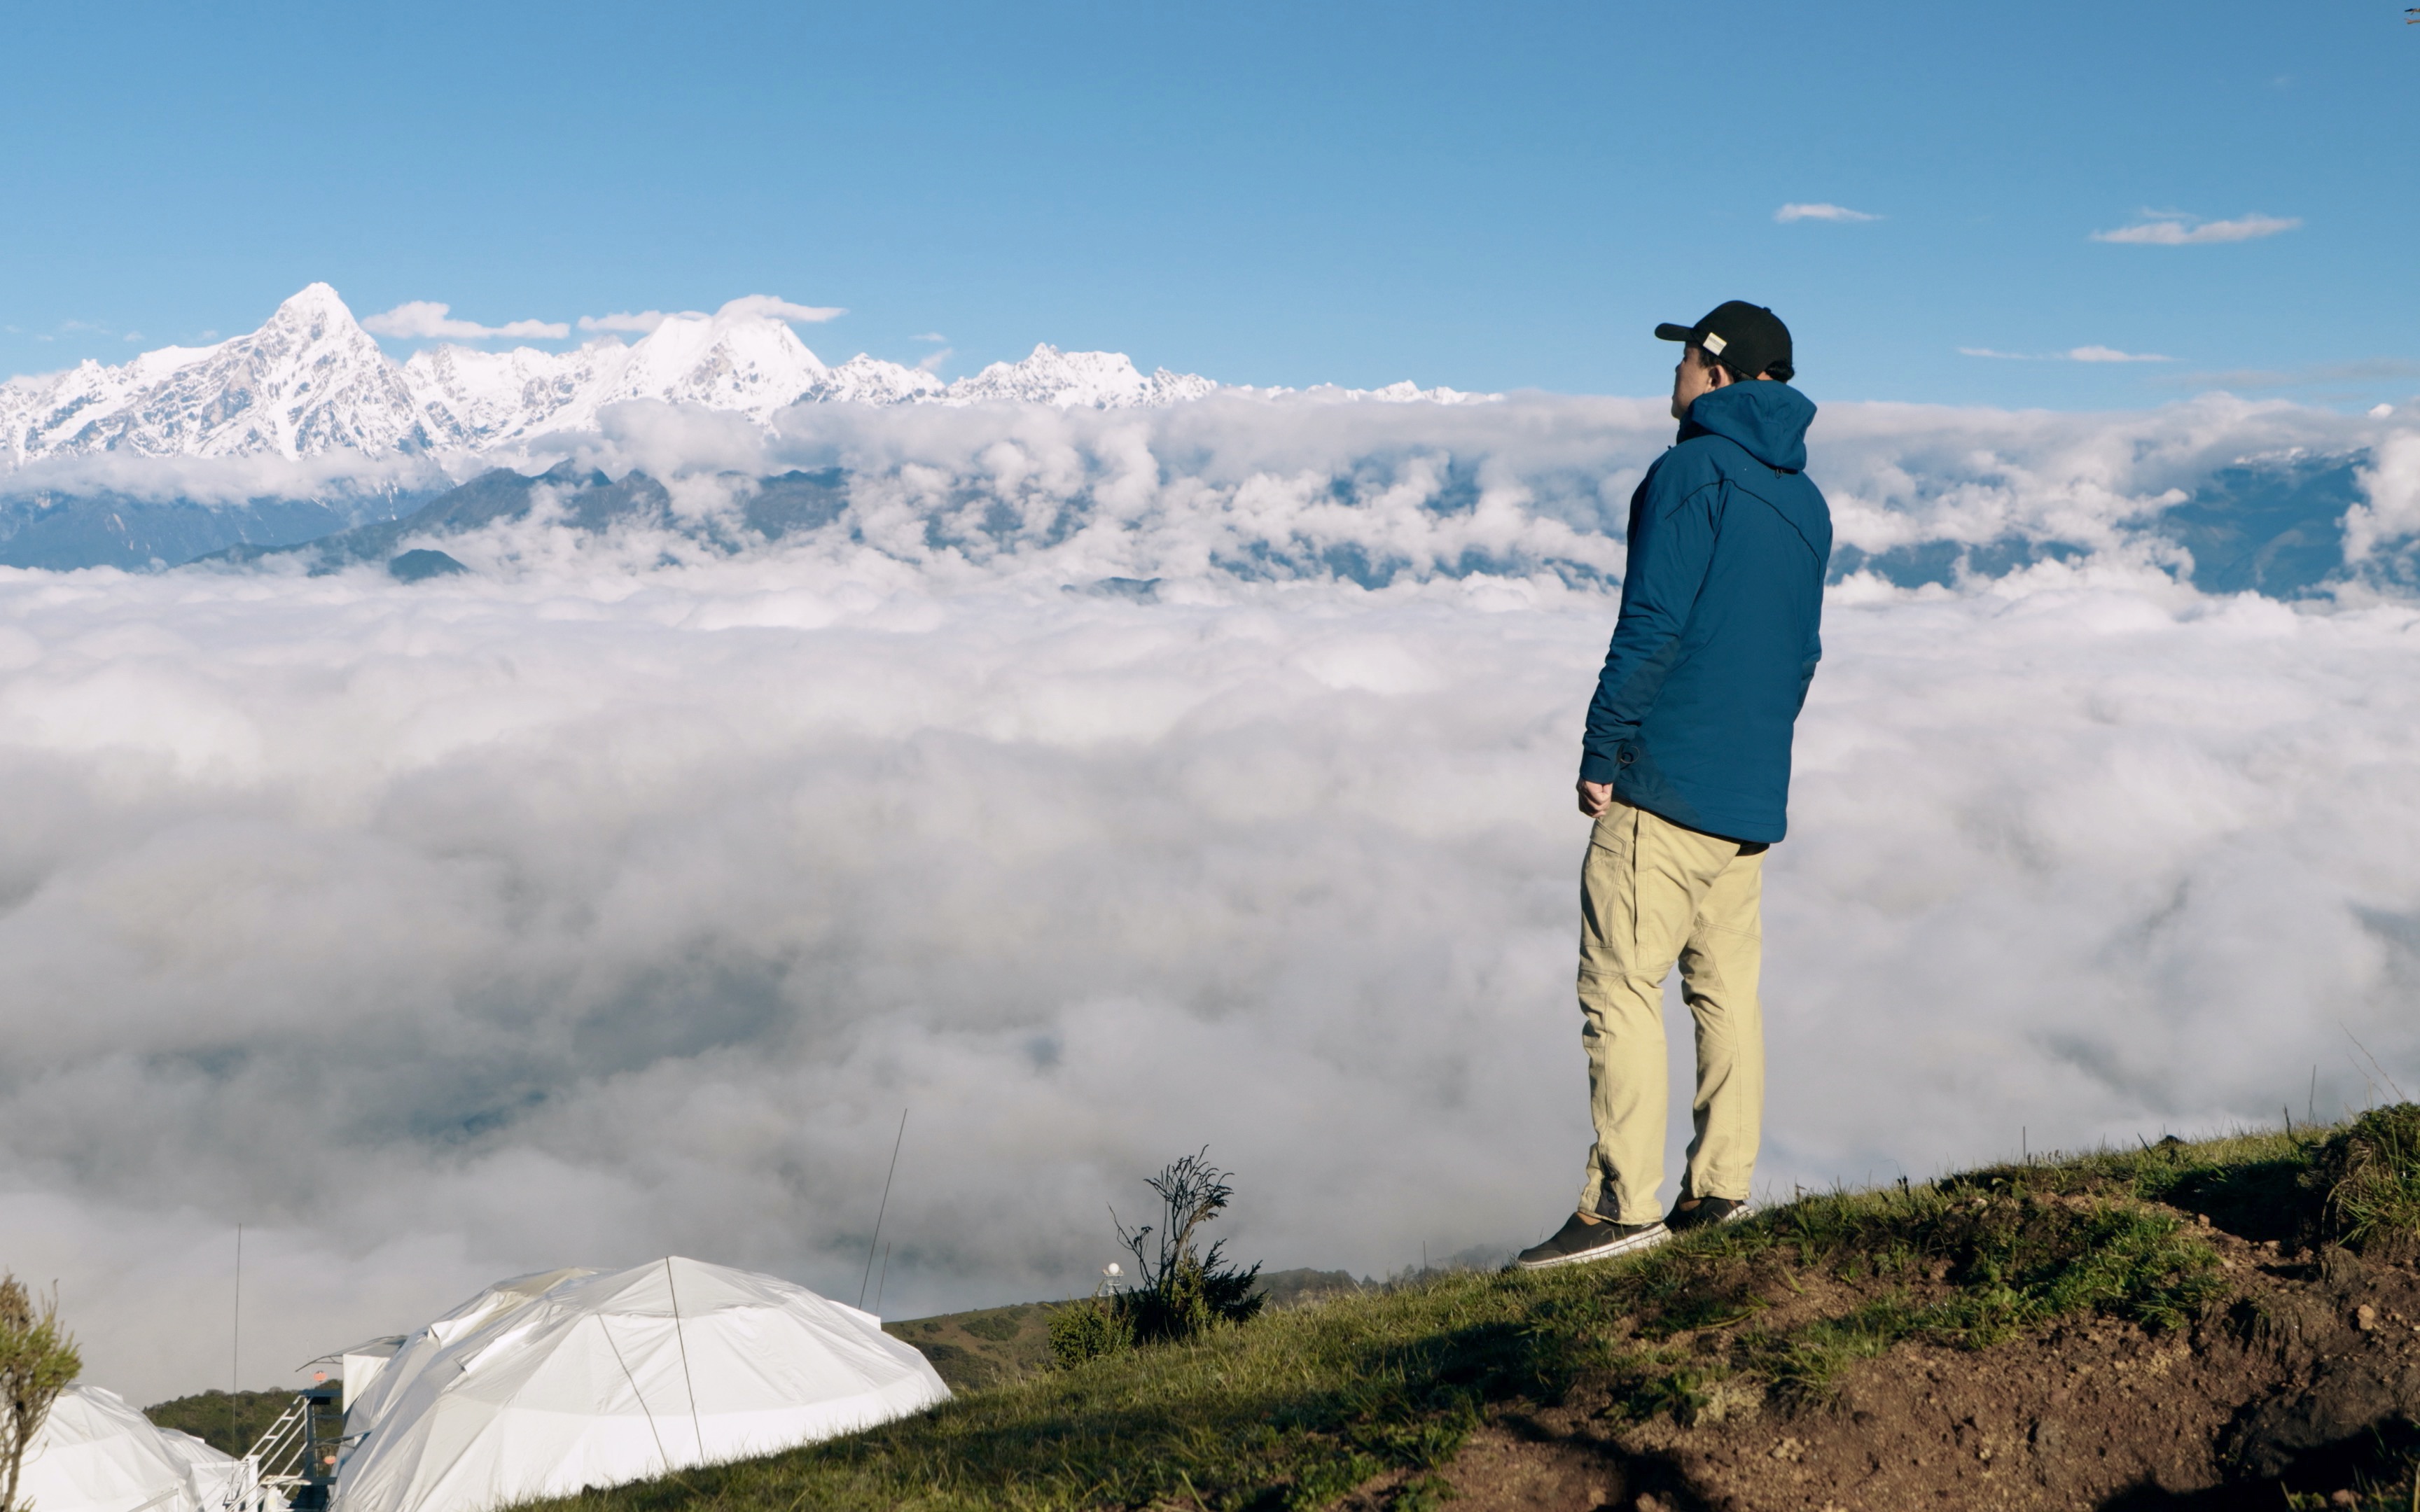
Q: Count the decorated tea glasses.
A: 0